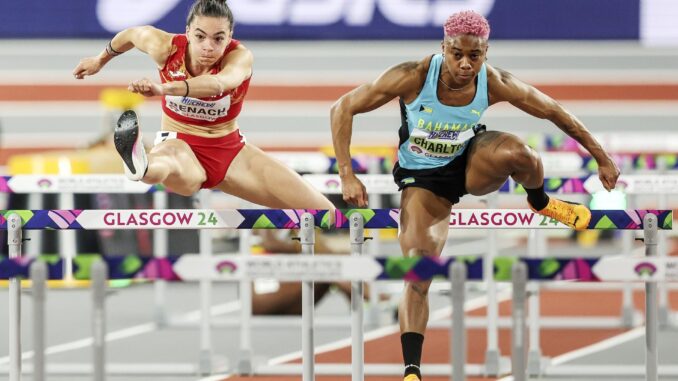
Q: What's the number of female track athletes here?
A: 2